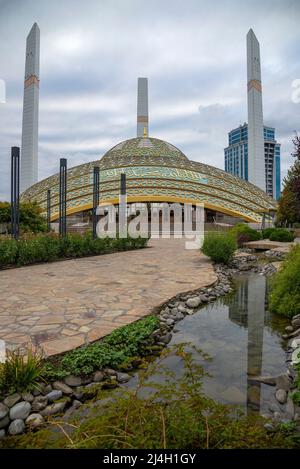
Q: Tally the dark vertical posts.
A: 5